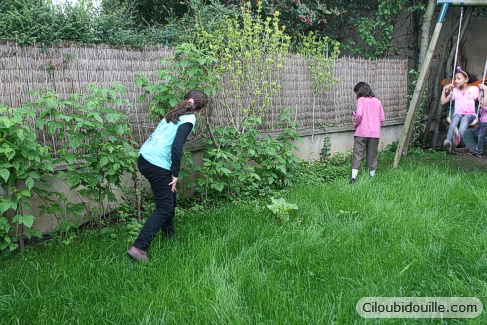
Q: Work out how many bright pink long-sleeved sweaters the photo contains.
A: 1